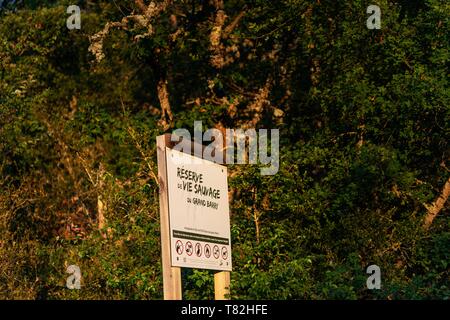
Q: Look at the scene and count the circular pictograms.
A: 6